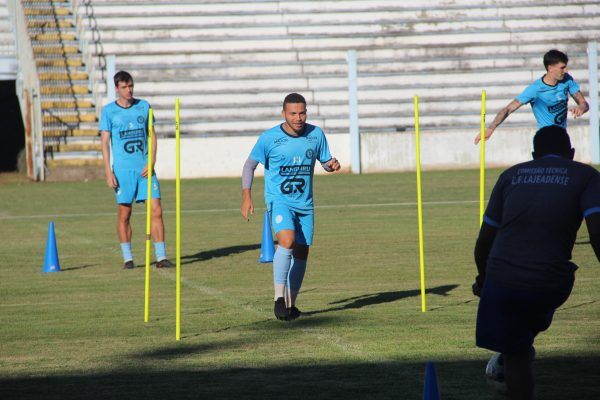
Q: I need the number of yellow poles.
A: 4